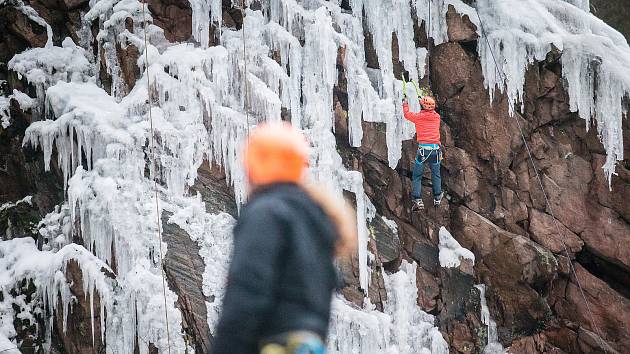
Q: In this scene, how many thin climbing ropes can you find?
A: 4